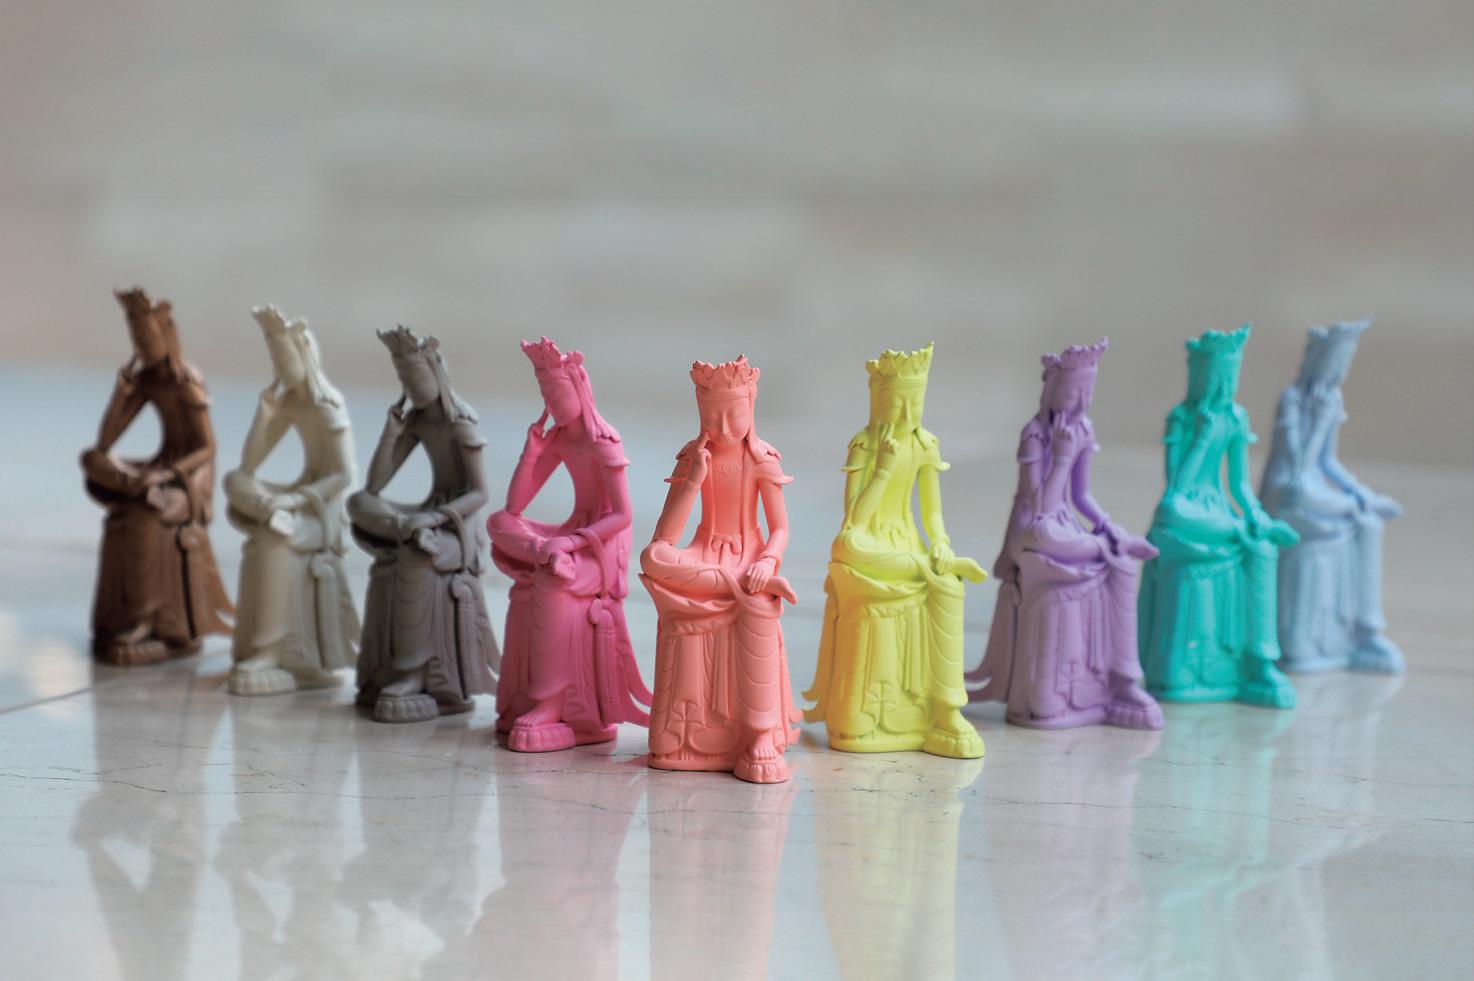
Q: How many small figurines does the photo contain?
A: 9